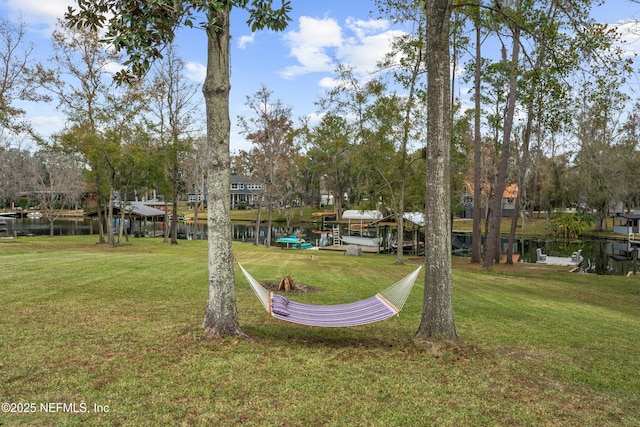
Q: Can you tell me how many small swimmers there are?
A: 0